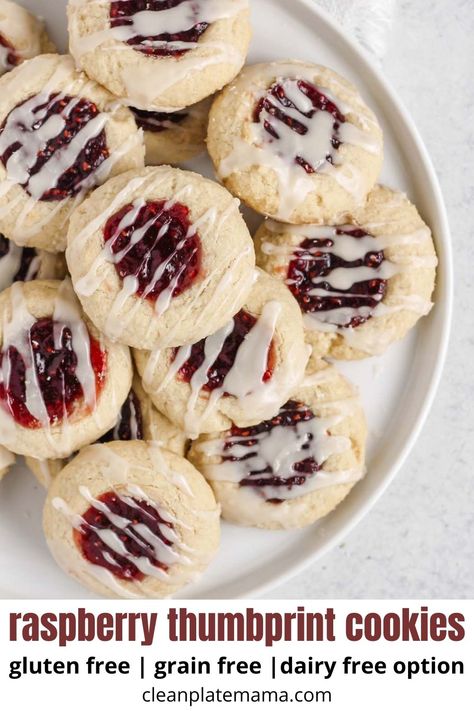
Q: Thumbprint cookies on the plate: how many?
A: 14